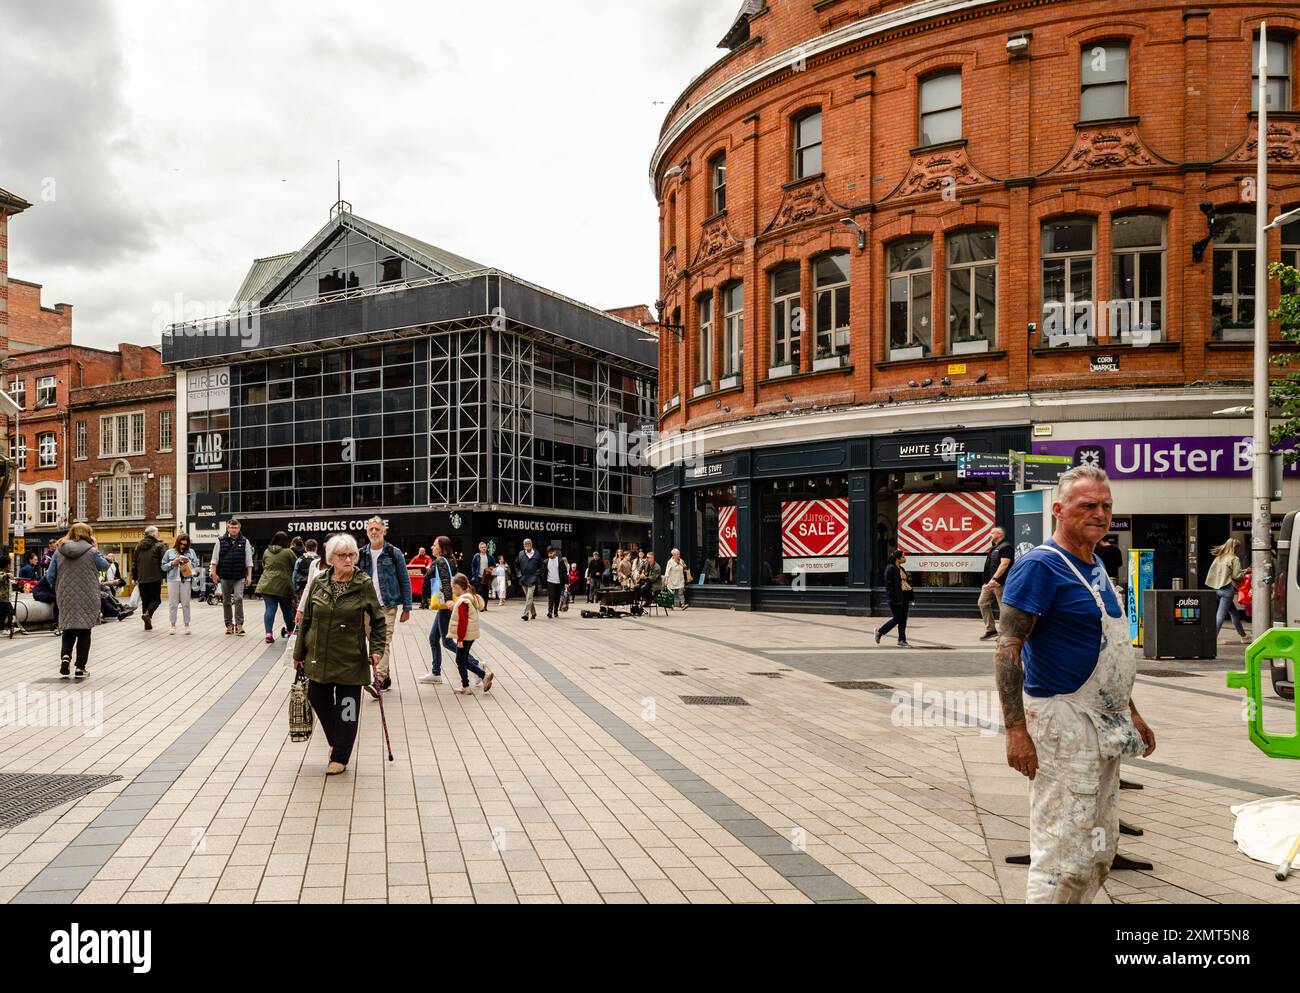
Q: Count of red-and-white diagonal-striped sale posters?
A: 3